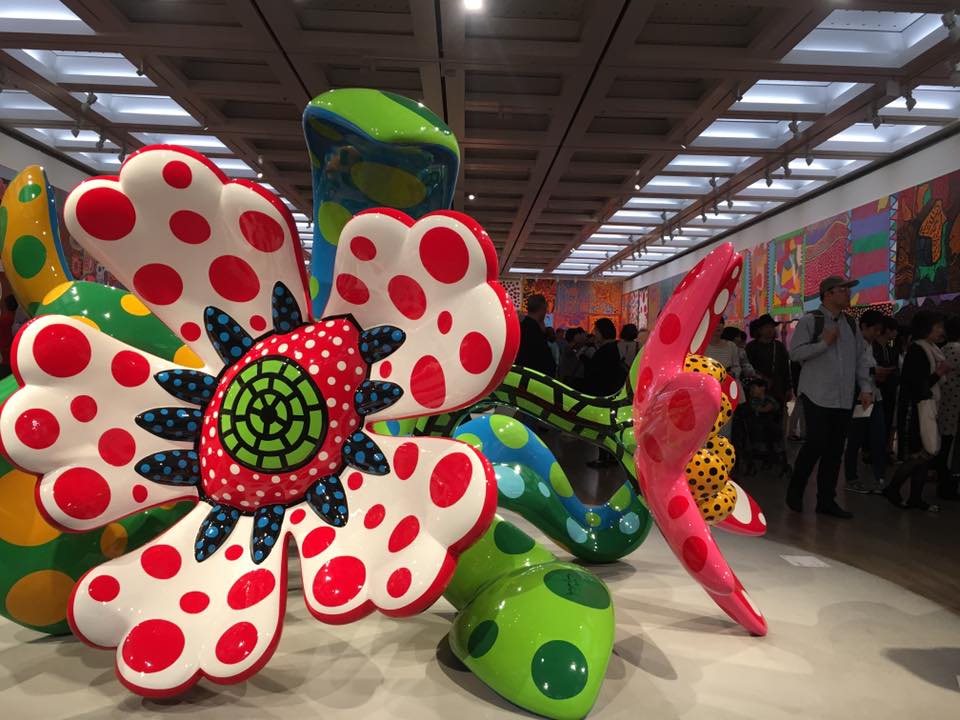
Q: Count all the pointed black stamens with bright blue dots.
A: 11